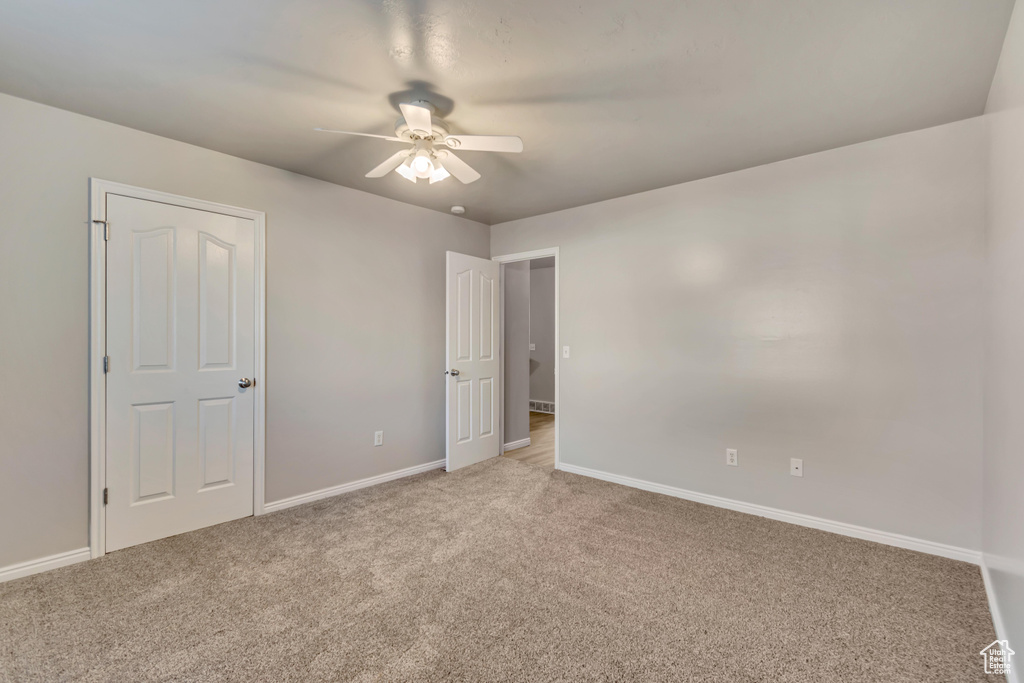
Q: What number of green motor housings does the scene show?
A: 0